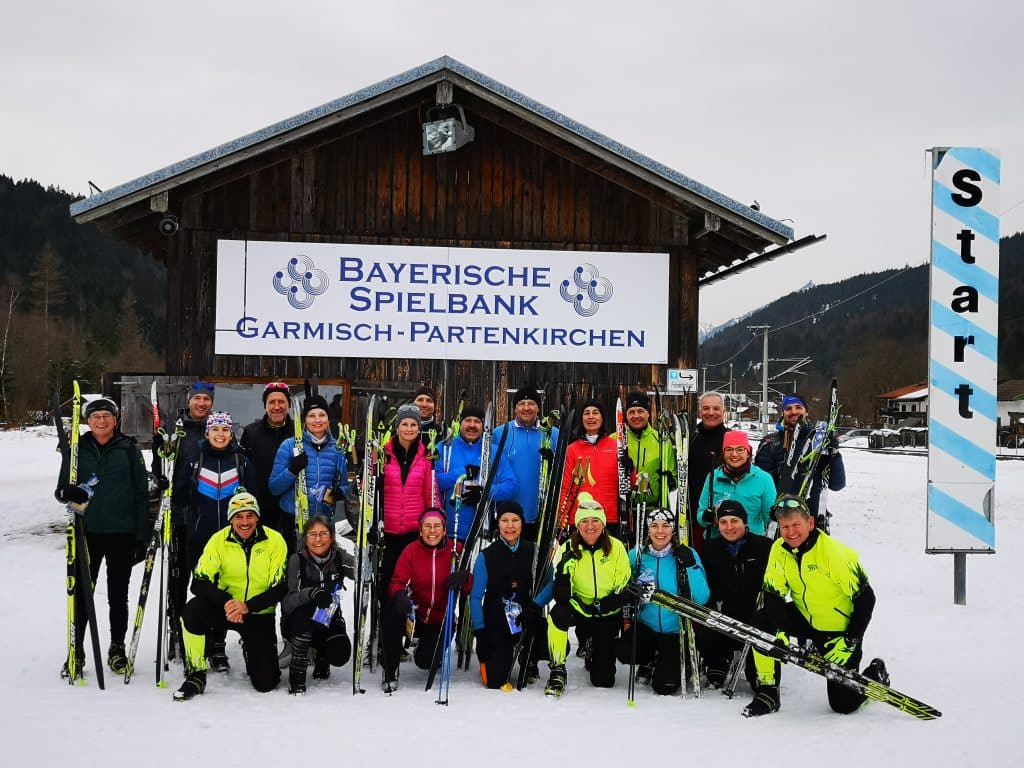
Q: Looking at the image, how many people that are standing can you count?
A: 14